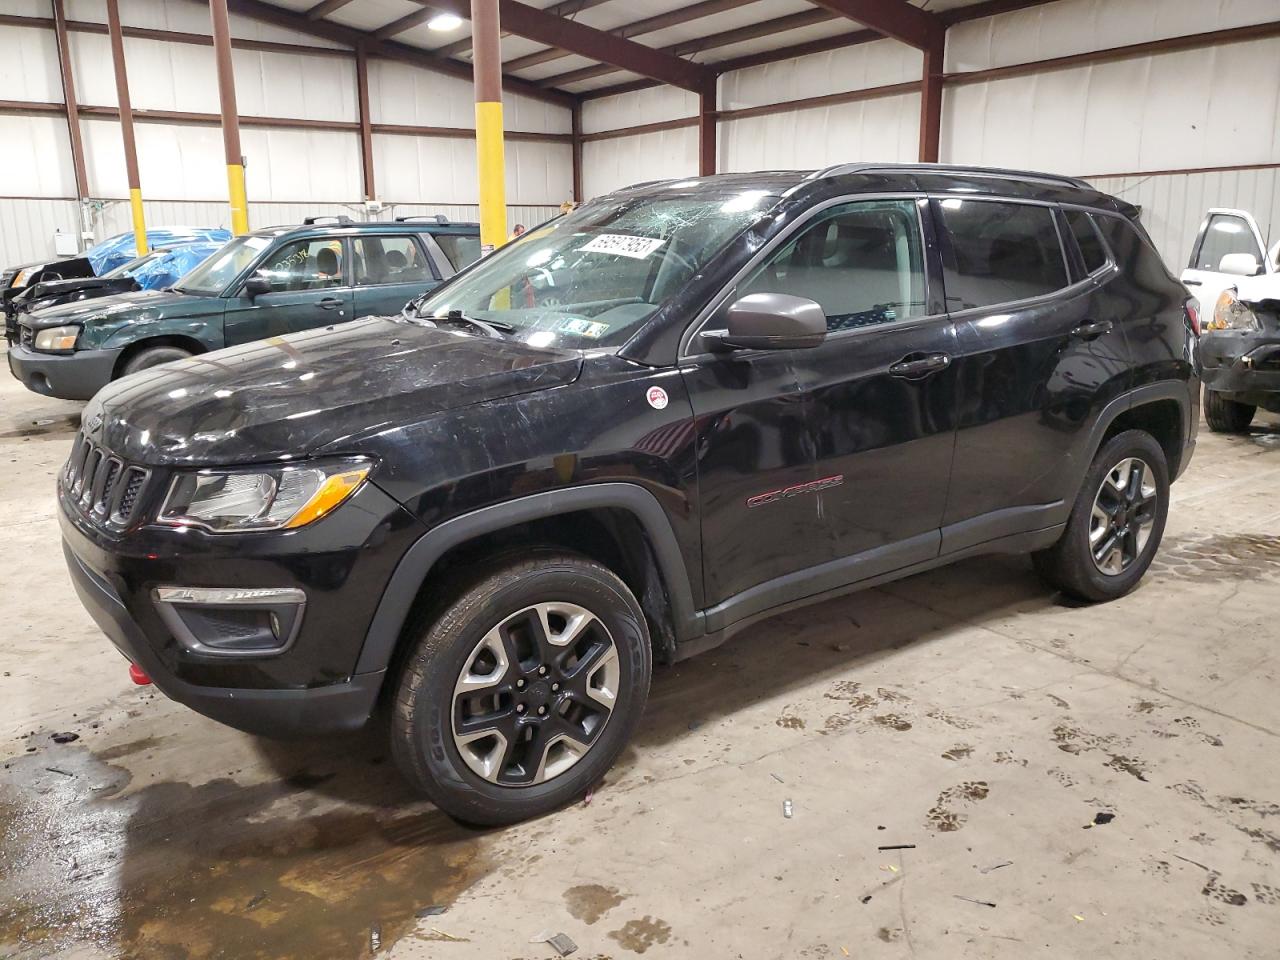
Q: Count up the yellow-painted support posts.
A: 3